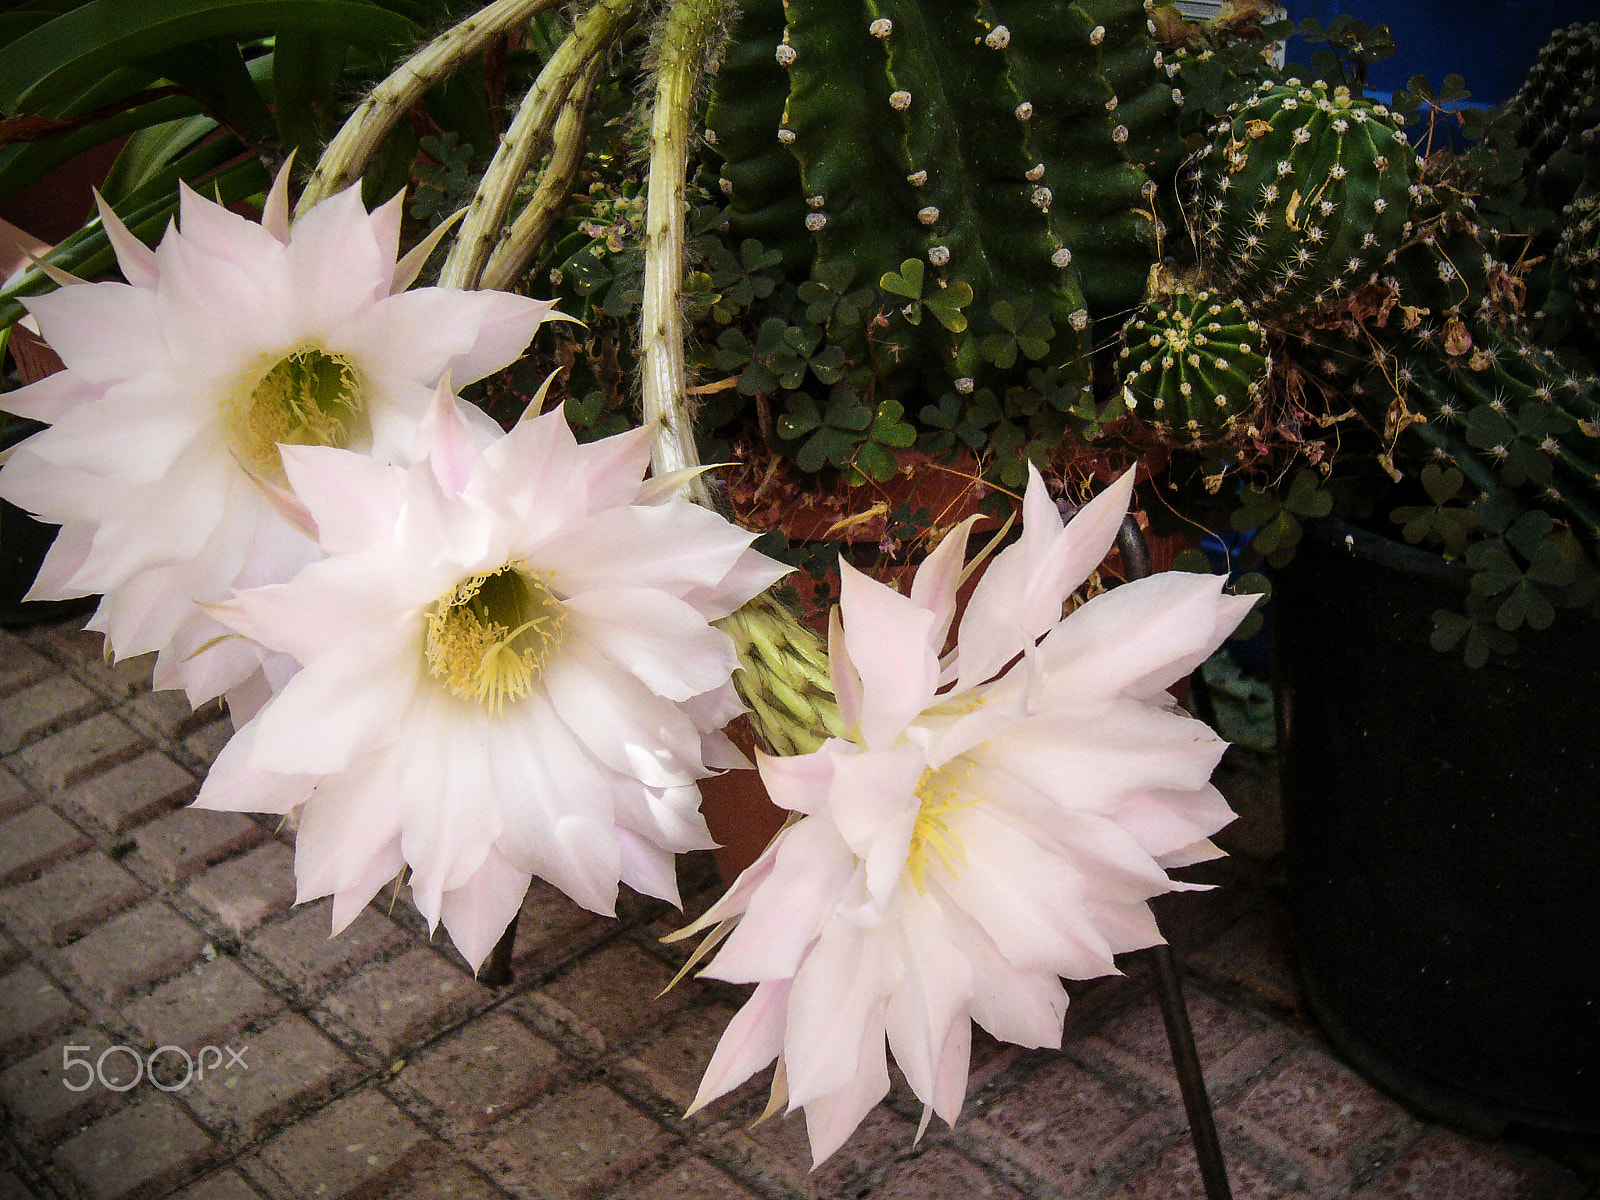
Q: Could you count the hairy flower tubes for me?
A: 4